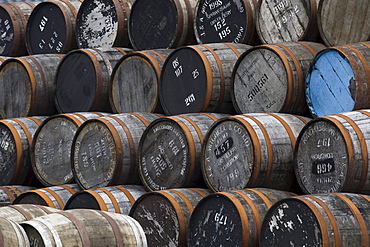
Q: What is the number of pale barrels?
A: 3